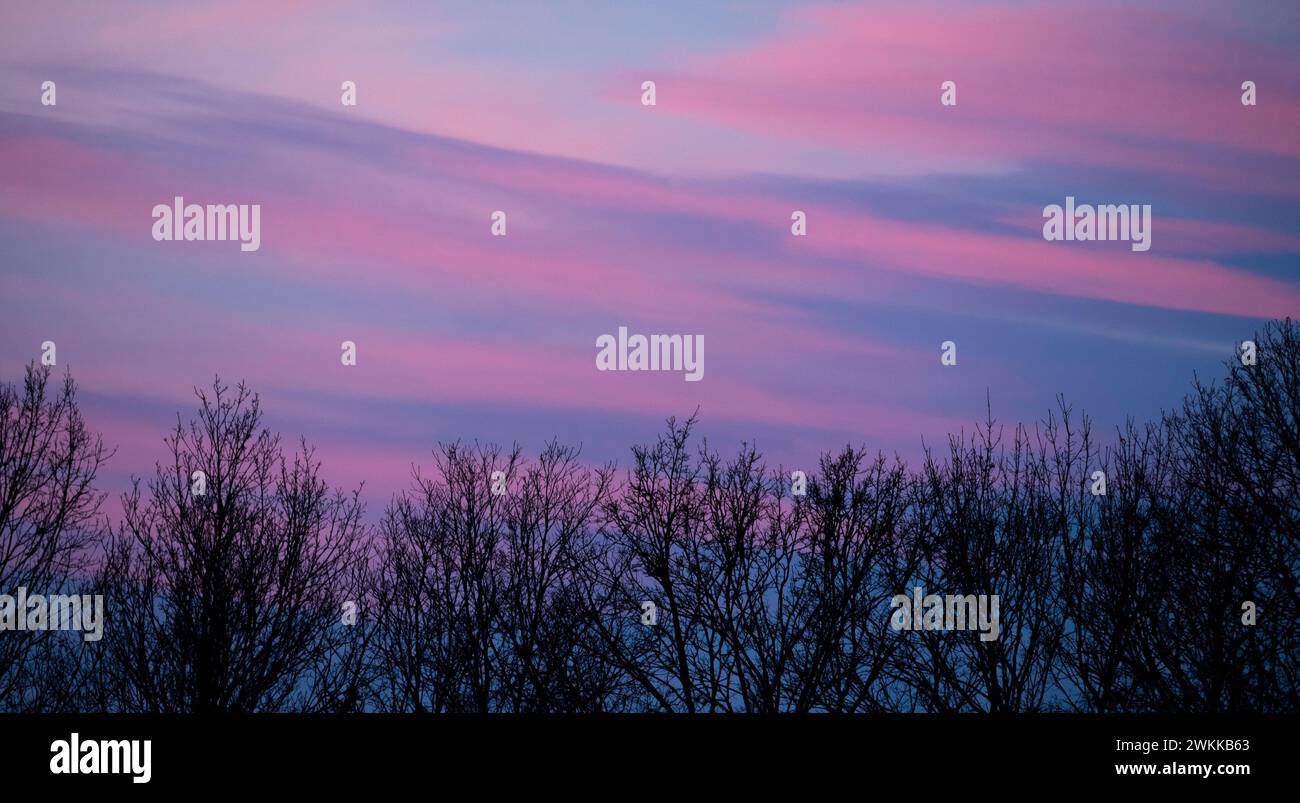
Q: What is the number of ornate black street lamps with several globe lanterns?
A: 0